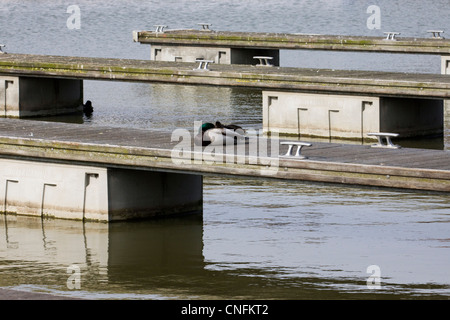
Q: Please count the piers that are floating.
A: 3